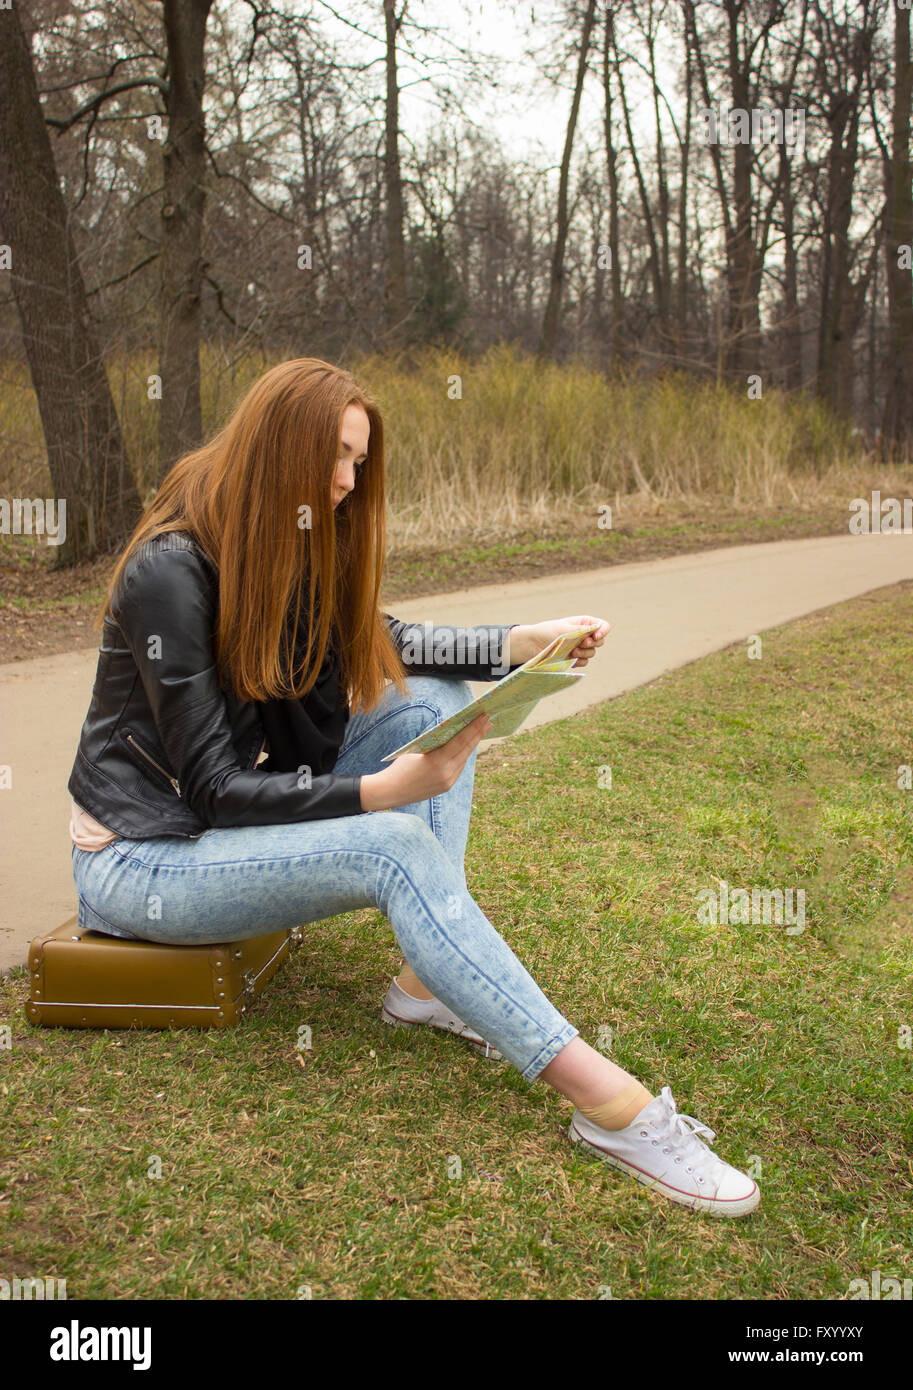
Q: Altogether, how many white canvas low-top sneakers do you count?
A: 2